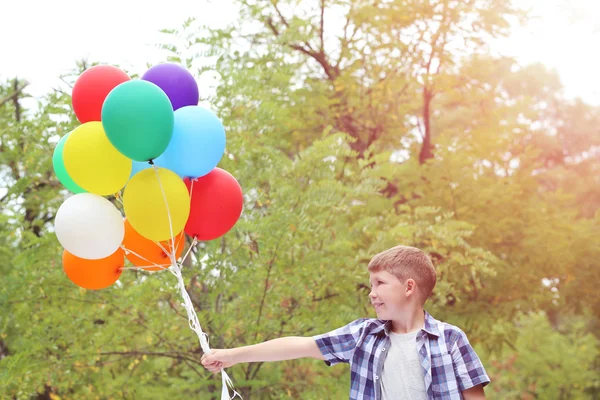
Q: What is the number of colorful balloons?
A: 12